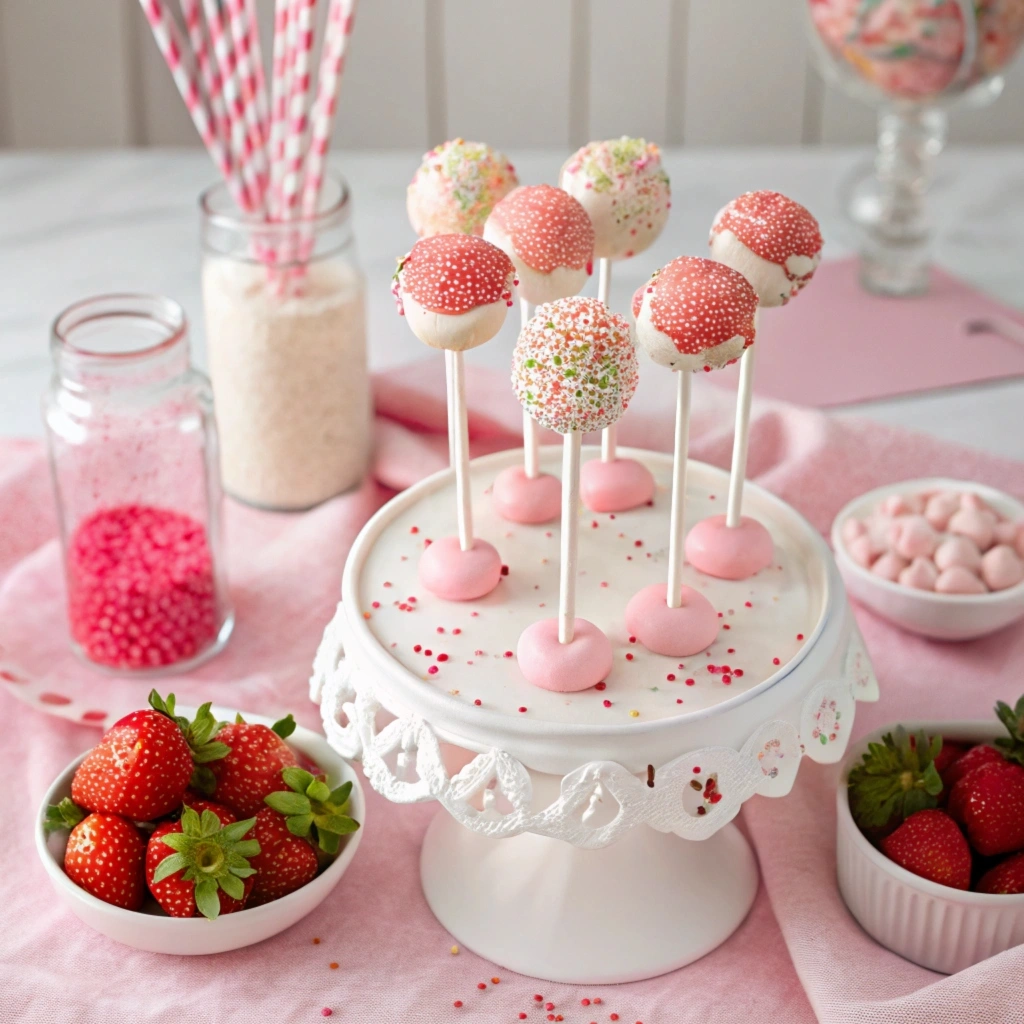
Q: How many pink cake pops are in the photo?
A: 4